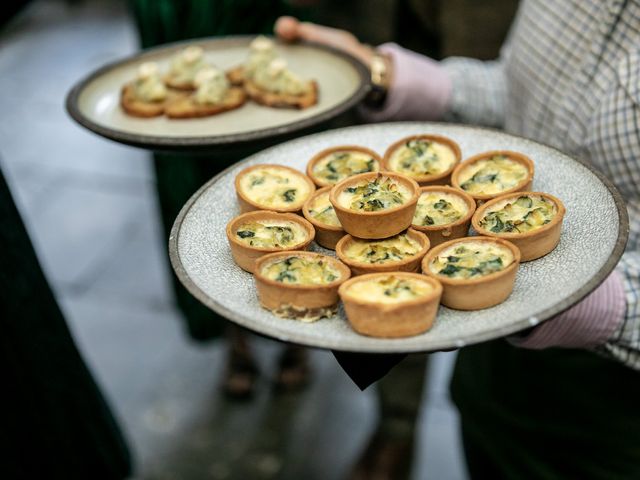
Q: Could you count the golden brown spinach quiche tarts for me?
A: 13